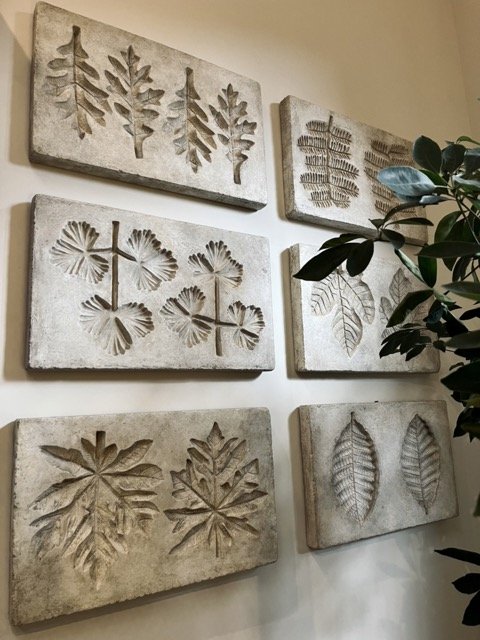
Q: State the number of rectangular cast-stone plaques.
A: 6